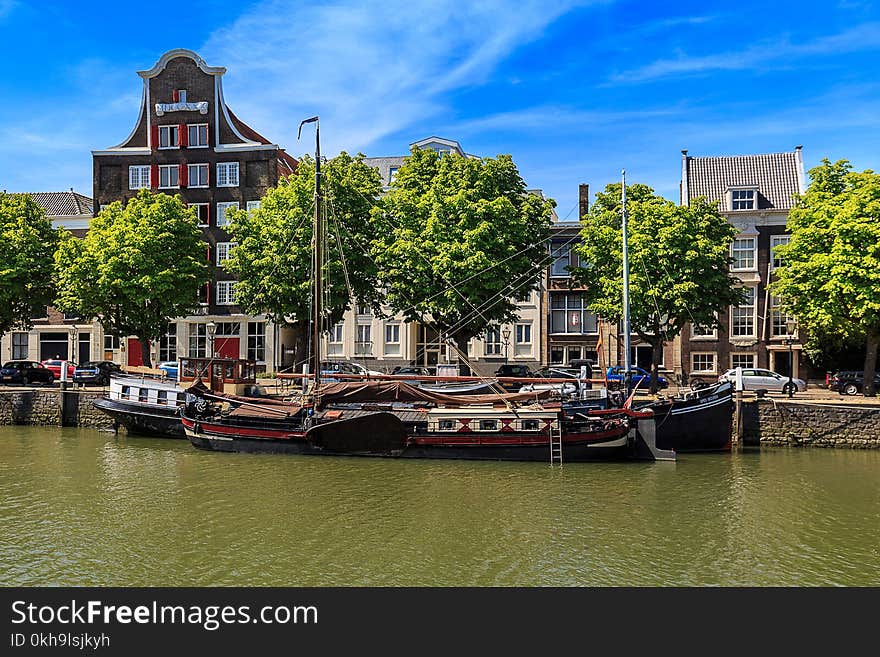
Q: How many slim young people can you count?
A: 0